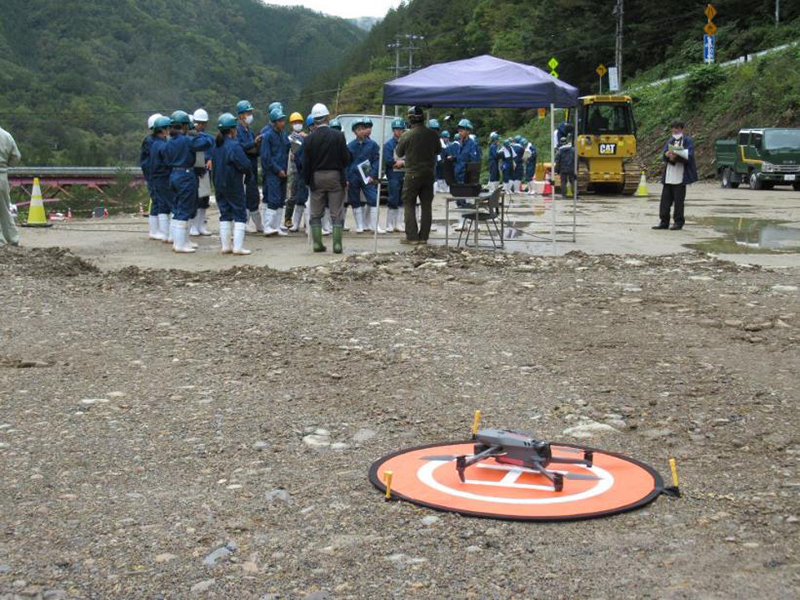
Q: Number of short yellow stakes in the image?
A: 3